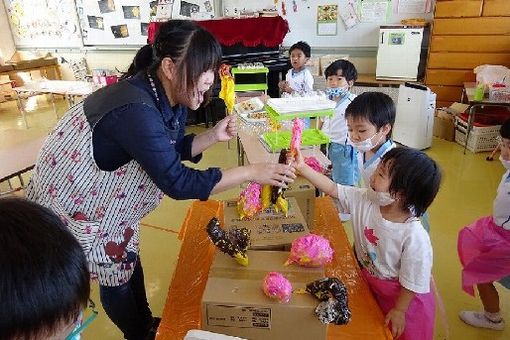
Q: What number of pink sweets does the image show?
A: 5